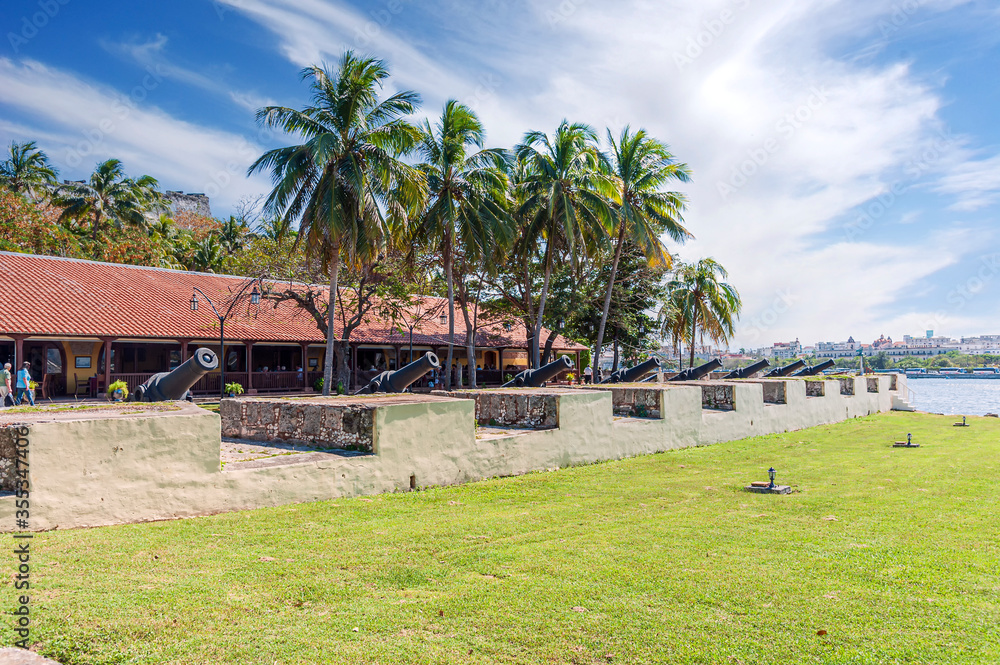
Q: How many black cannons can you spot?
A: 8